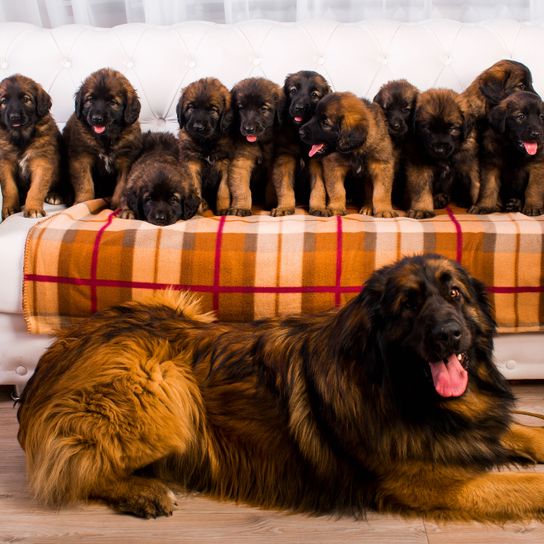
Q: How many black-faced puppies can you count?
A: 11